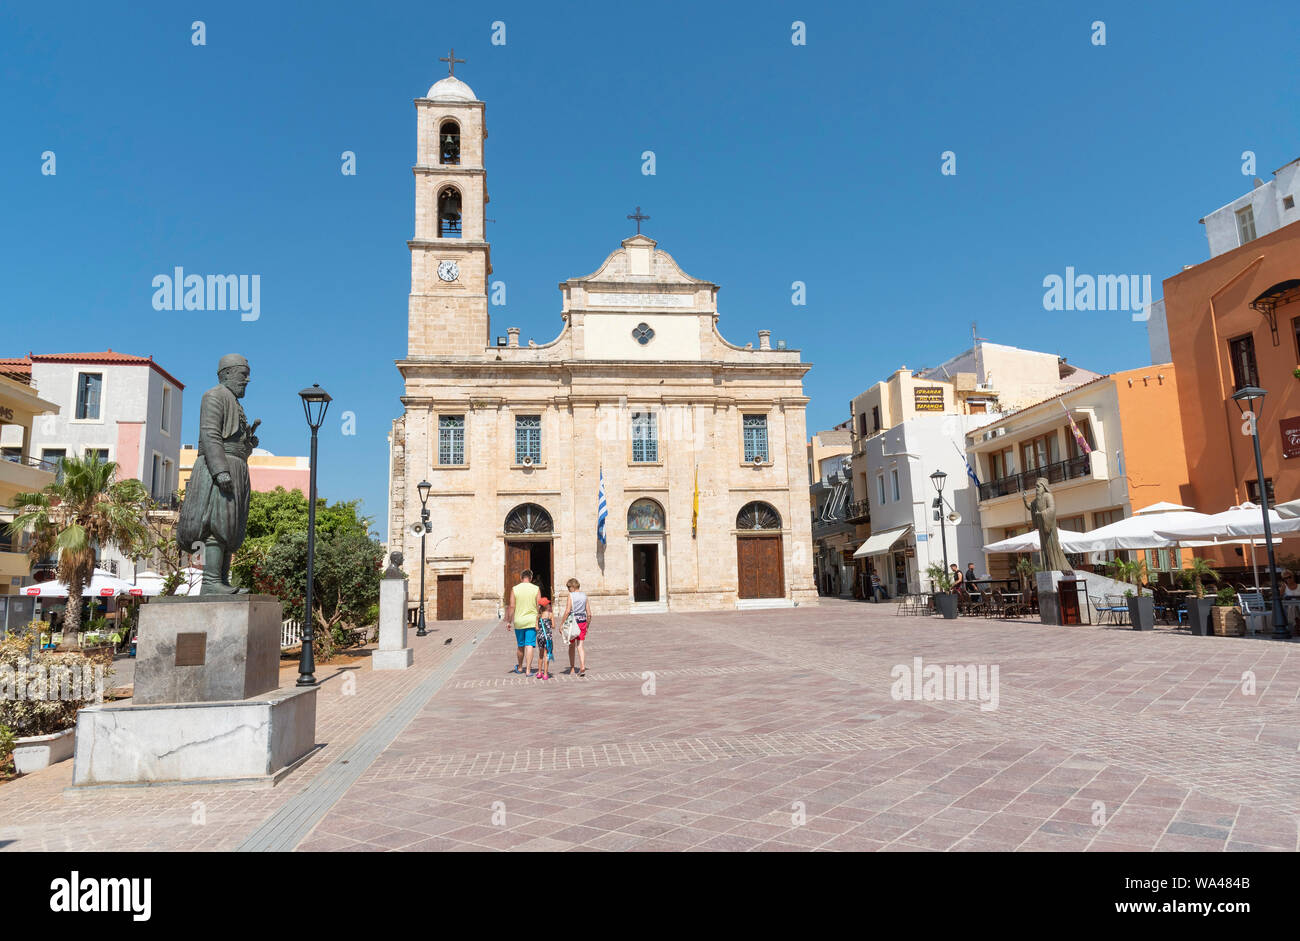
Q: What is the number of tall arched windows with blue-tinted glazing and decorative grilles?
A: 4